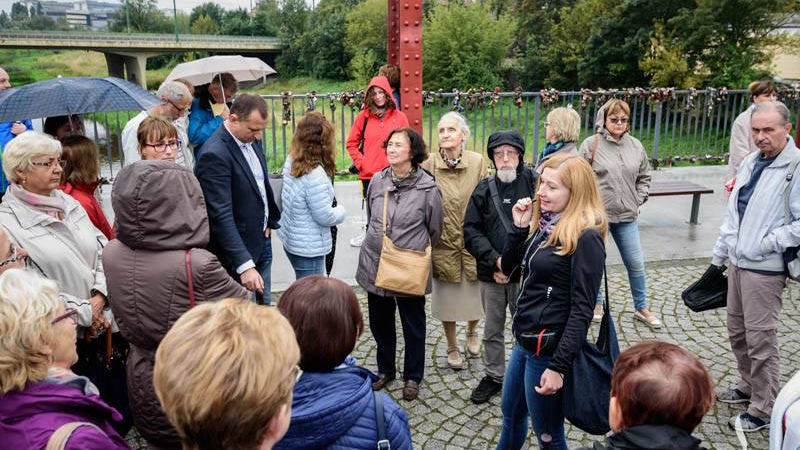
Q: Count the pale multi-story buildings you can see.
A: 1